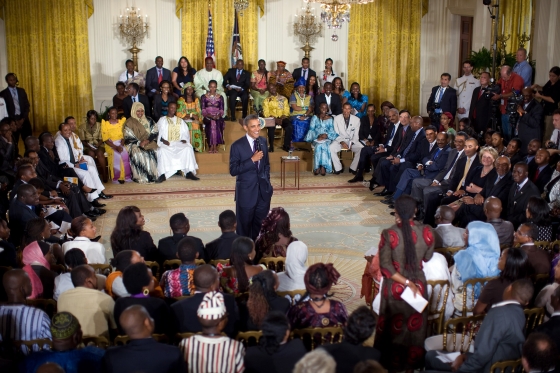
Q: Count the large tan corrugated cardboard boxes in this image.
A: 0